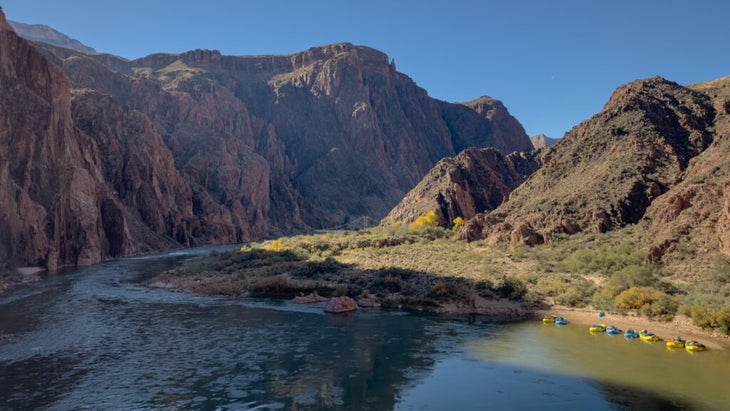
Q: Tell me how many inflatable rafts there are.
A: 8